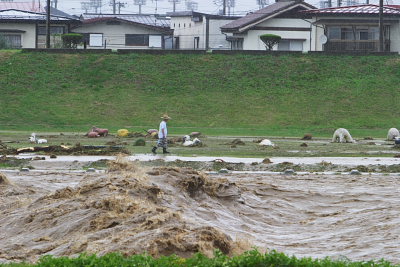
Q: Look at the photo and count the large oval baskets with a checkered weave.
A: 0